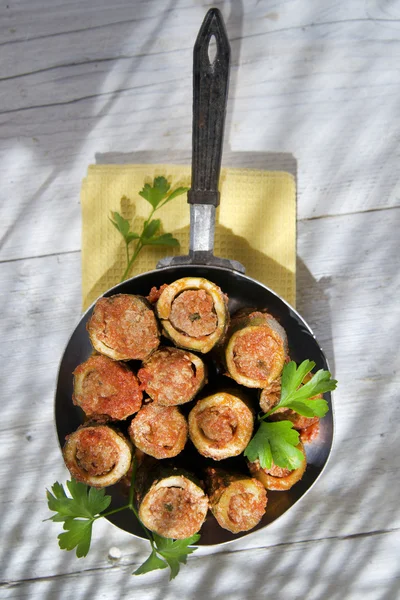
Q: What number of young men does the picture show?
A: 0